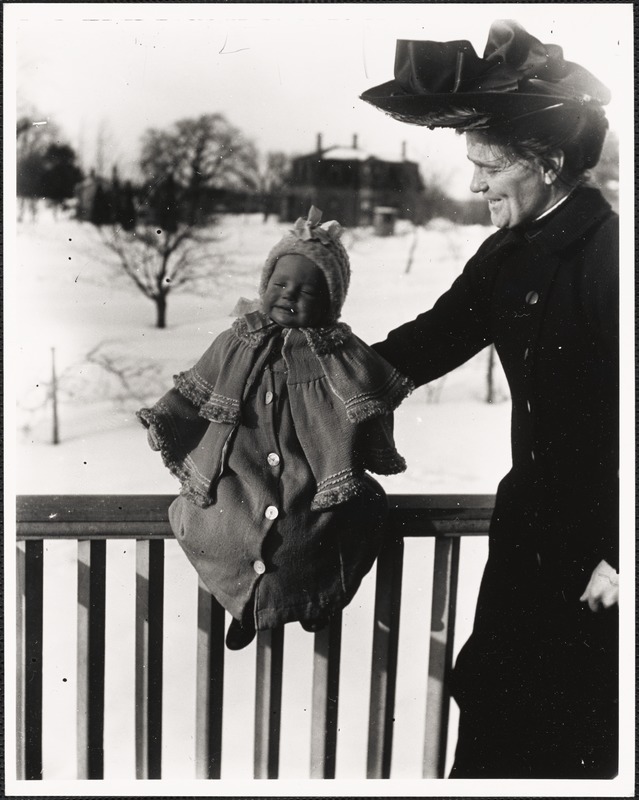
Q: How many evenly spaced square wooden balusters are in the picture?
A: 8